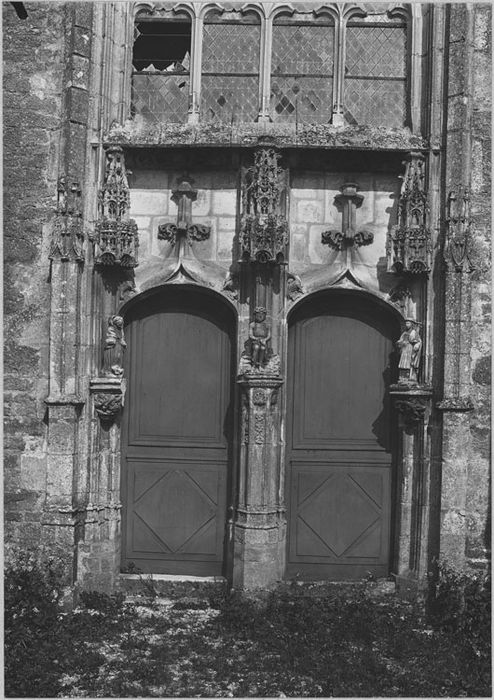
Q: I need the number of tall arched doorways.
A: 2